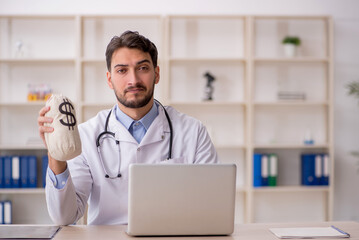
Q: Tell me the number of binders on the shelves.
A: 14